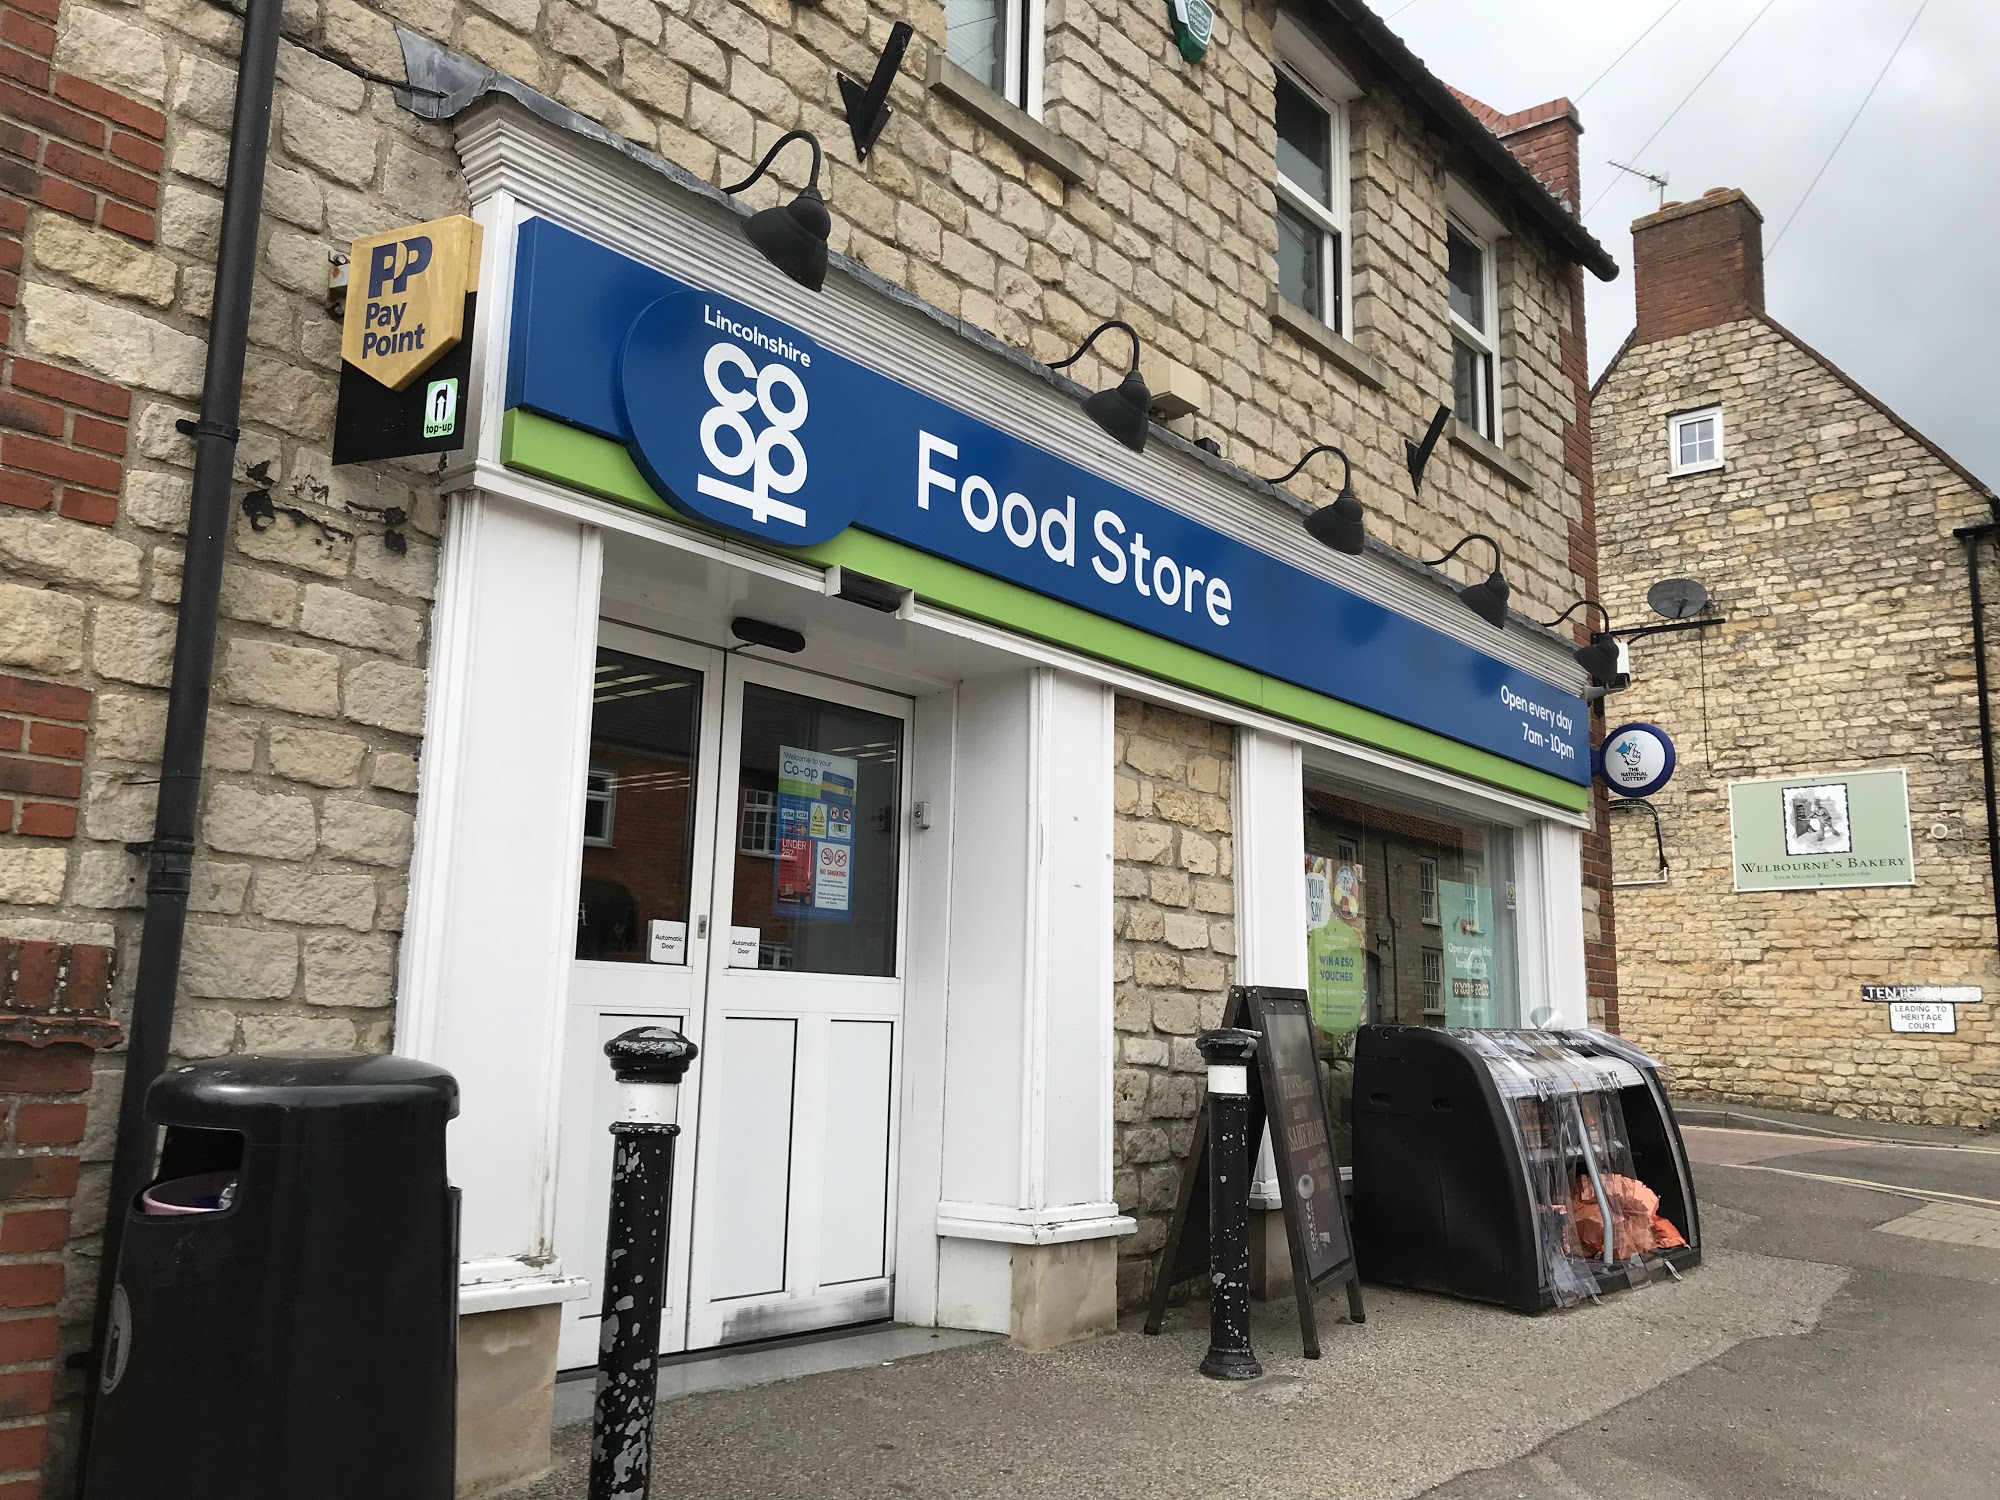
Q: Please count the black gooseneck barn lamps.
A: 5